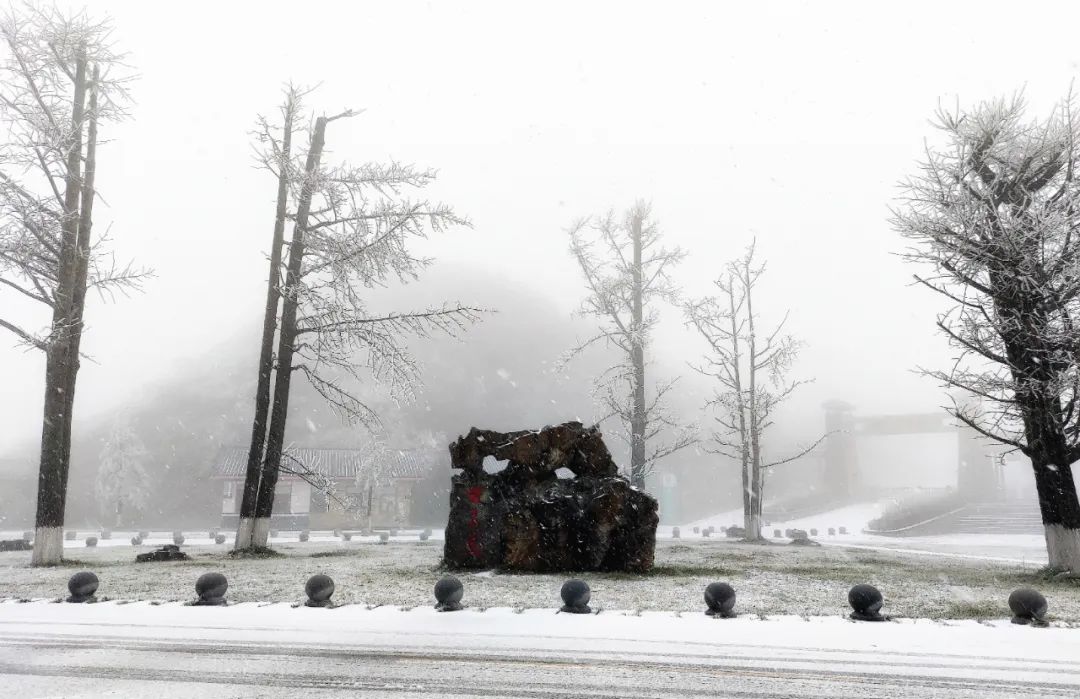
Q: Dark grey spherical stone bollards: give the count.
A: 8